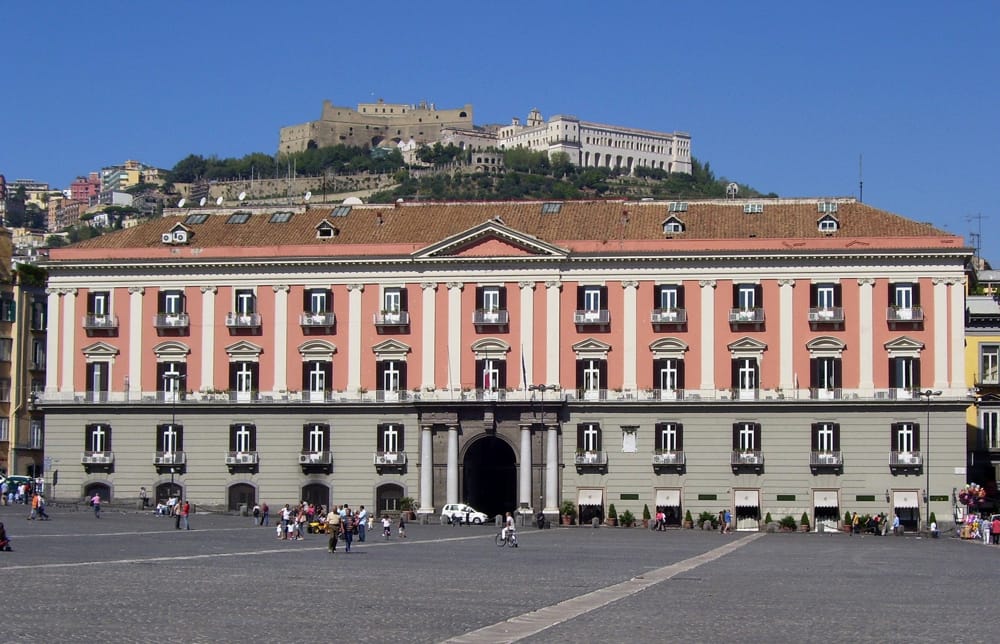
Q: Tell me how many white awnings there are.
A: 5